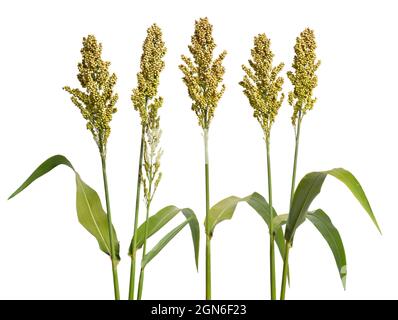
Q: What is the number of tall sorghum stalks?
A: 5